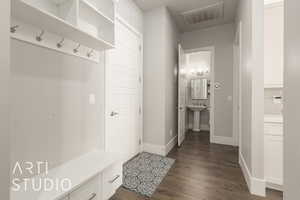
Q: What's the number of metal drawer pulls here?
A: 2